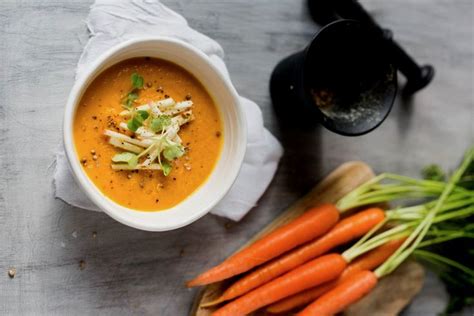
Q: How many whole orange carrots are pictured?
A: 5